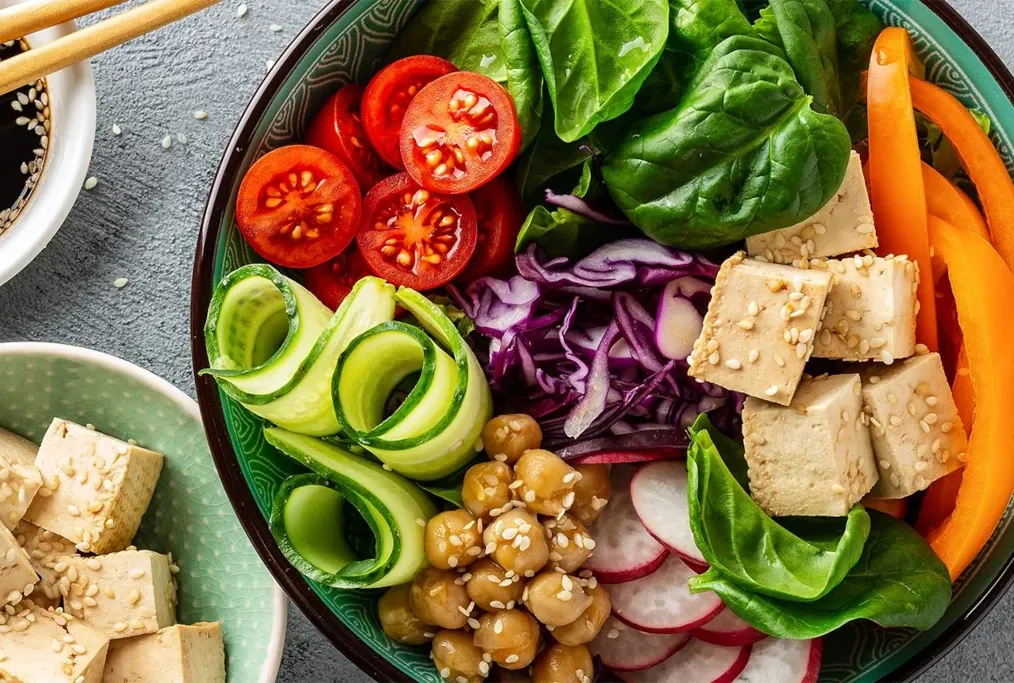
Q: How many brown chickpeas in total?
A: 15